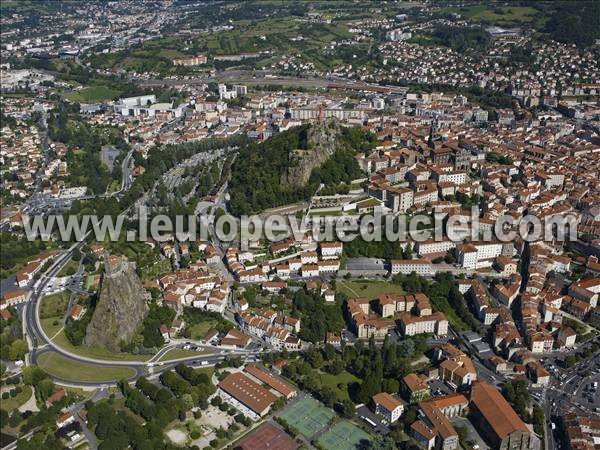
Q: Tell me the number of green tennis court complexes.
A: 2